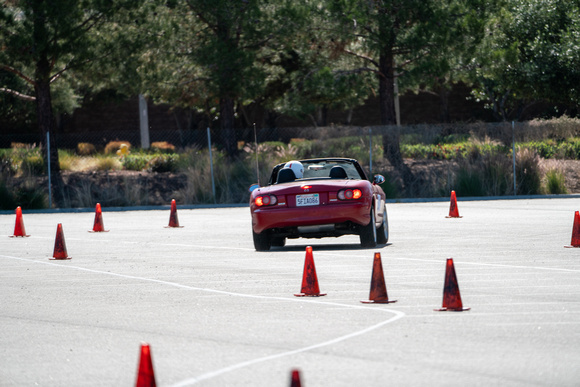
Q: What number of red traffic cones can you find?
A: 11